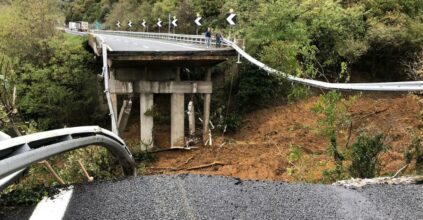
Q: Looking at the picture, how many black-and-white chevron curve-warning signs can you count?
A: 7